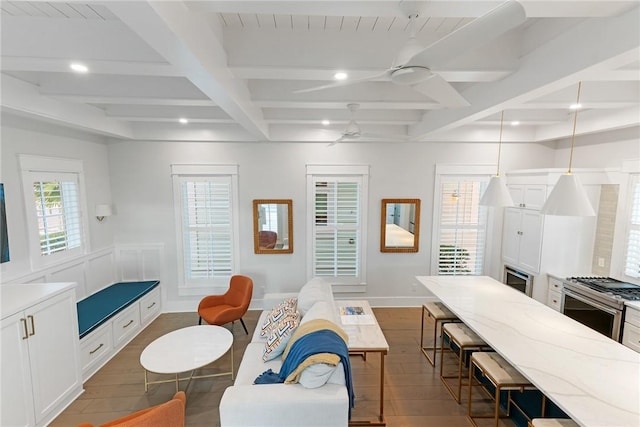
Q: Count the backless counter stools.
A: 4